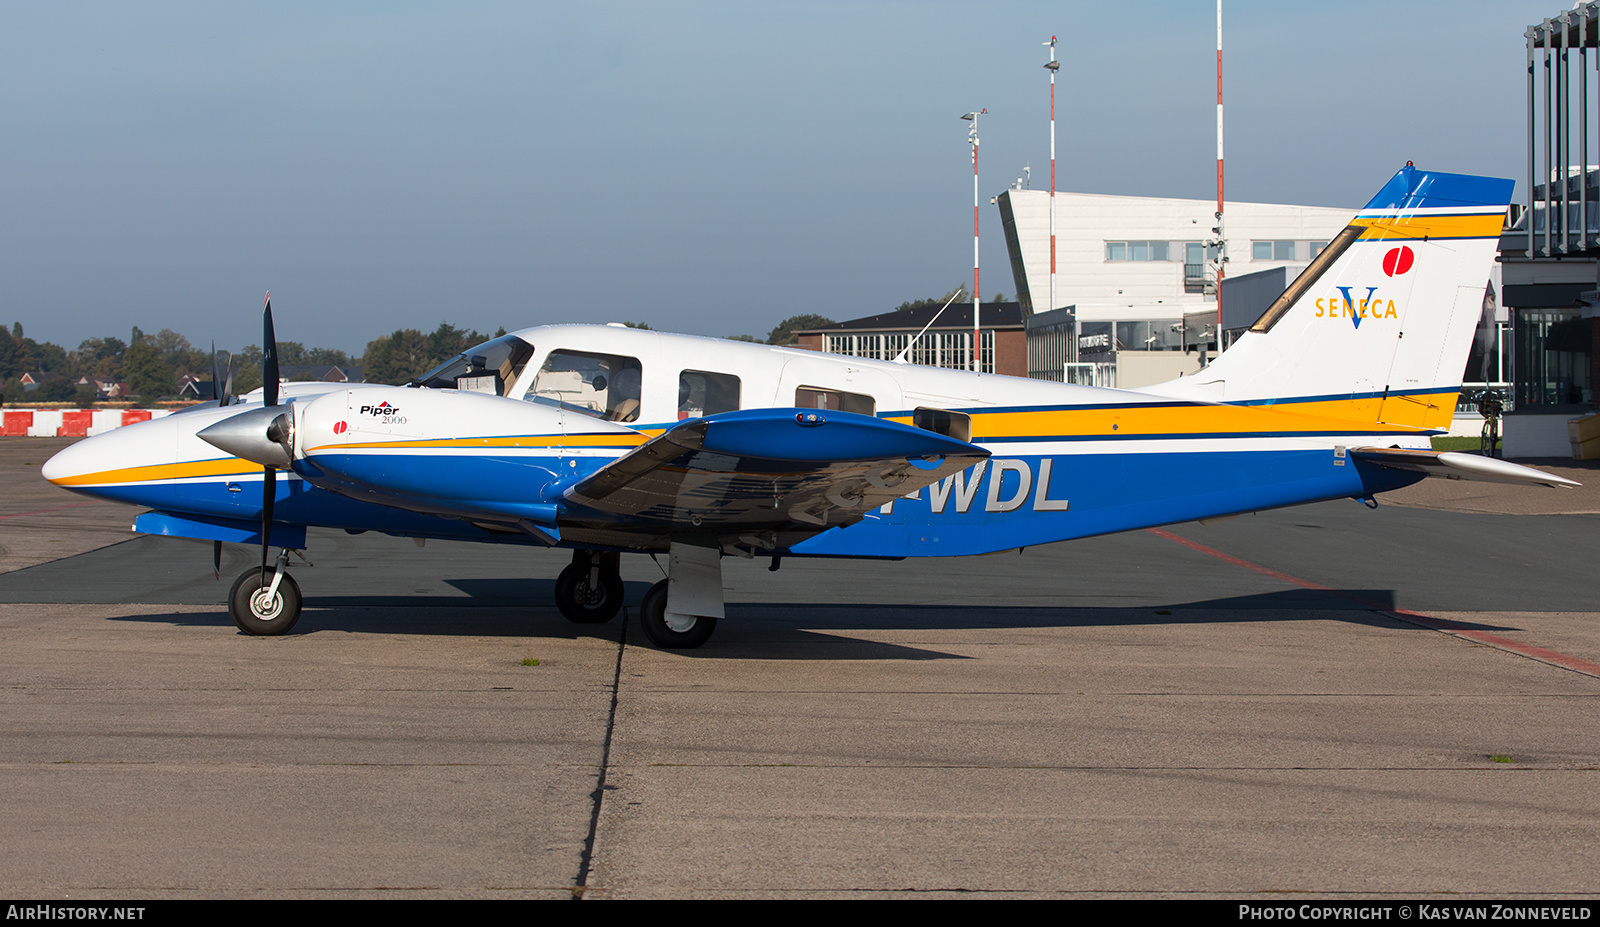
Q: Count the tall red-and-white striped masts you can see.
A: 3